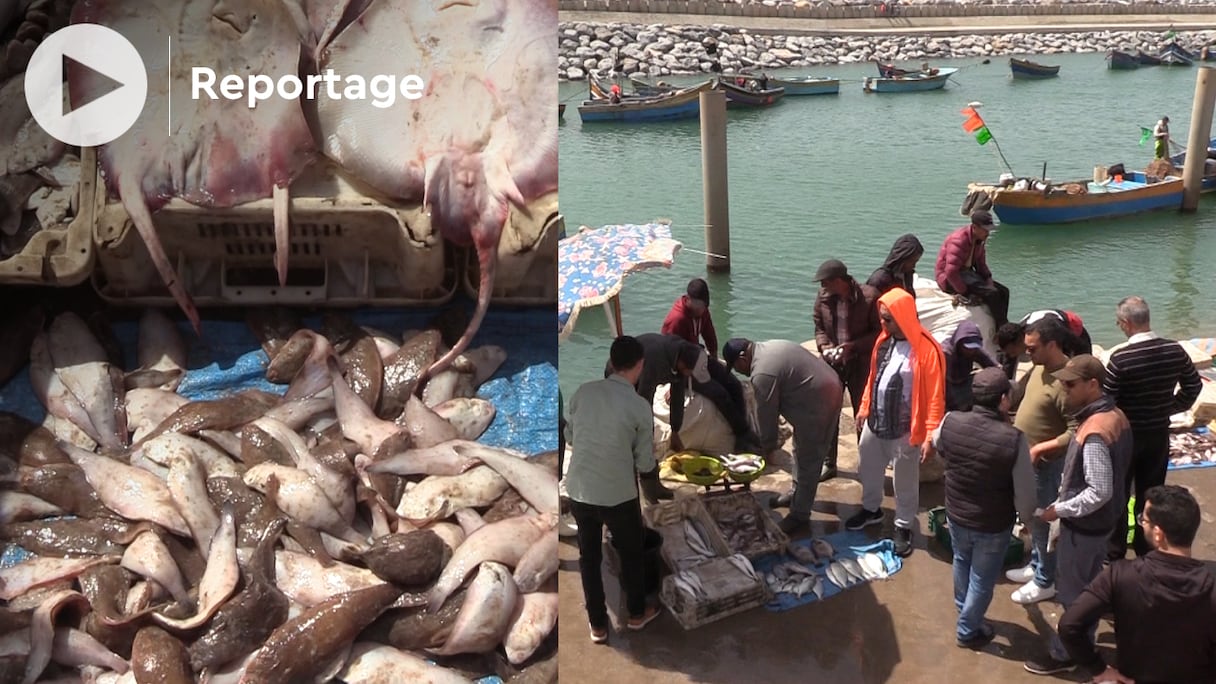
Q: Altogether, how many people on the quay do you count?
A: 15